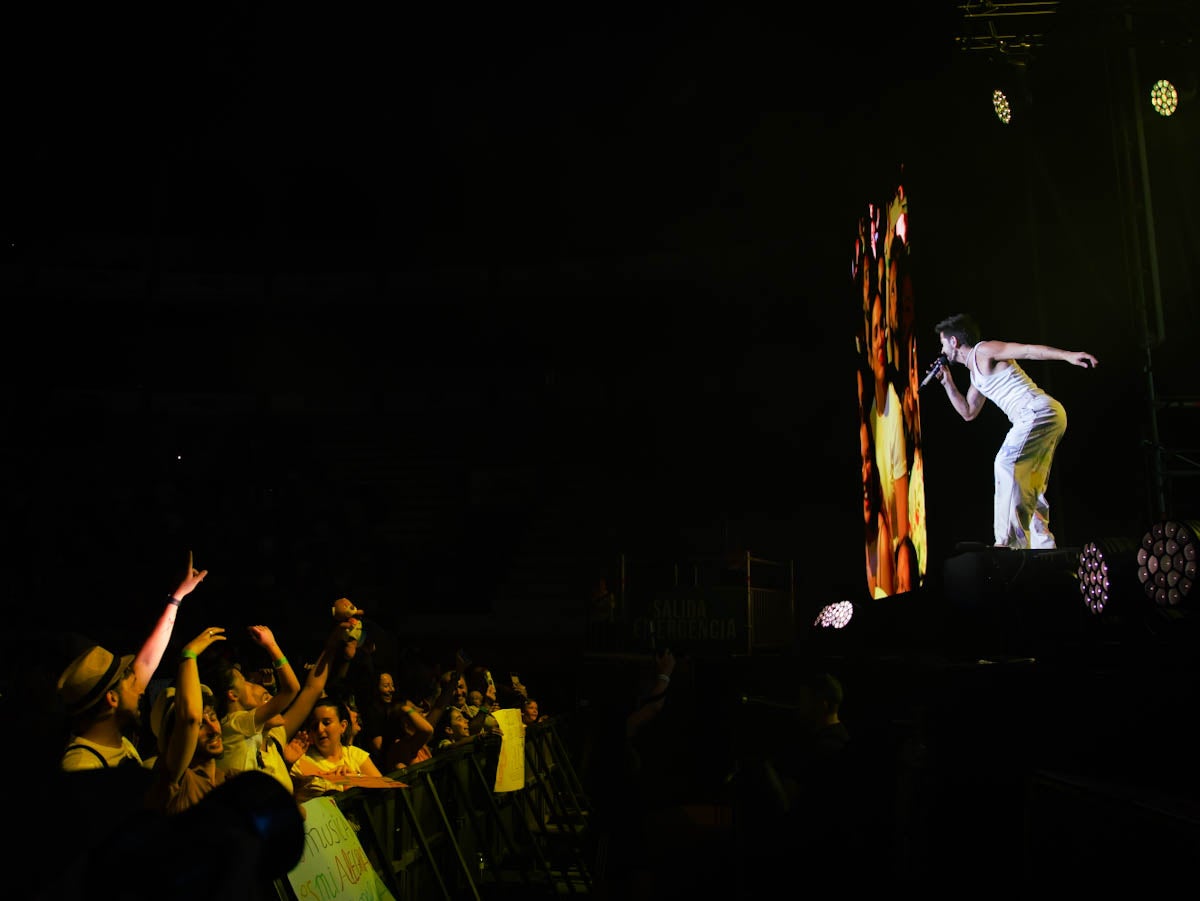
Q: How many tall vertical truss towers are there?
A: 1